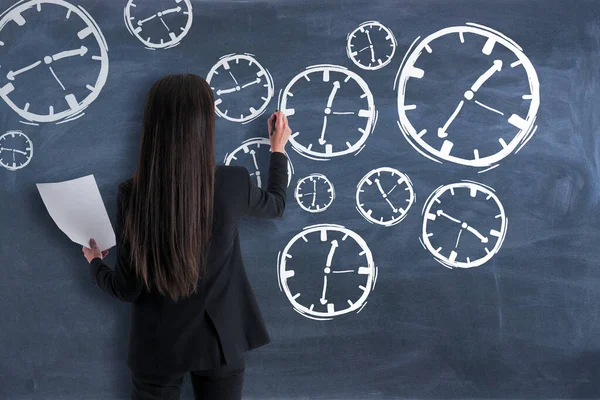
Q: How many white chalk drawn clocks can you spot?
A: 12